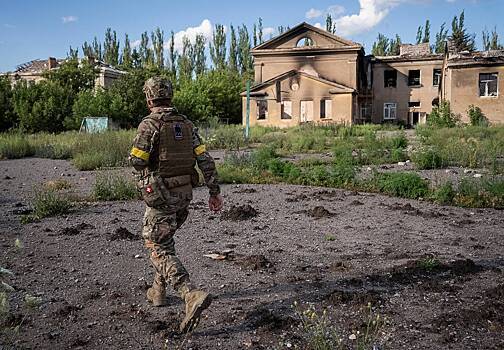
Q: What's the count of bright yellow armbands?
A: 2